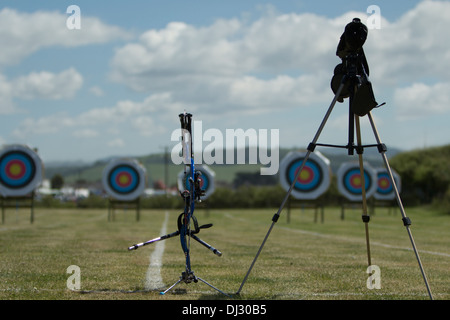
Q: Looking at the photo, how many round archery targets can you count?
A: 6